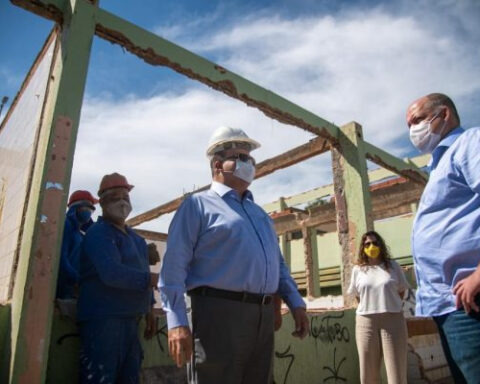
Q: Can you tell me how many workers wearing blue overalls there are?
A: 2